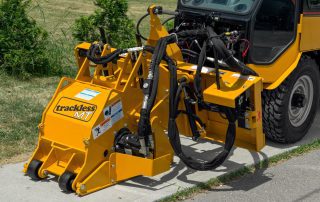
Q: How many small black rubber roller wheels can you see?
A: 2